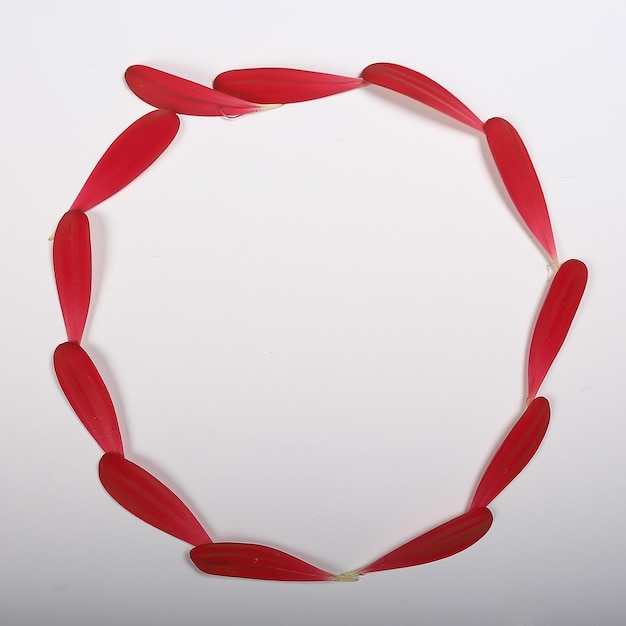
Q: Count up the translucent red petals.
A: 12